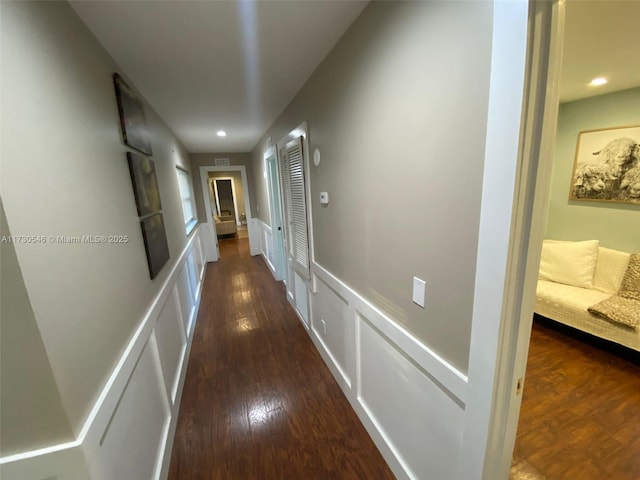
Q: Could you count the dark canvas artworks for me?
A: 3